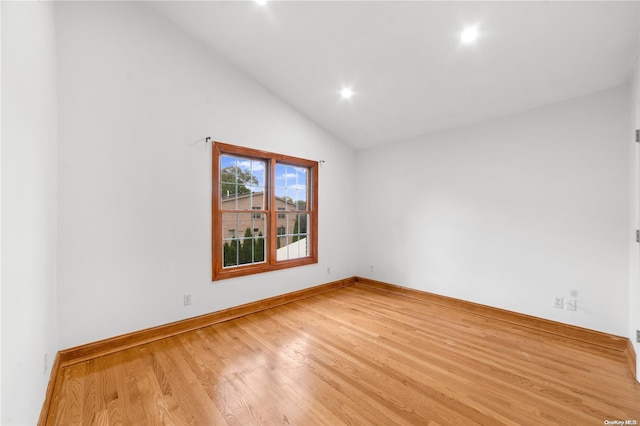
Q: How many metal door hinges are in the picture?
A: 3